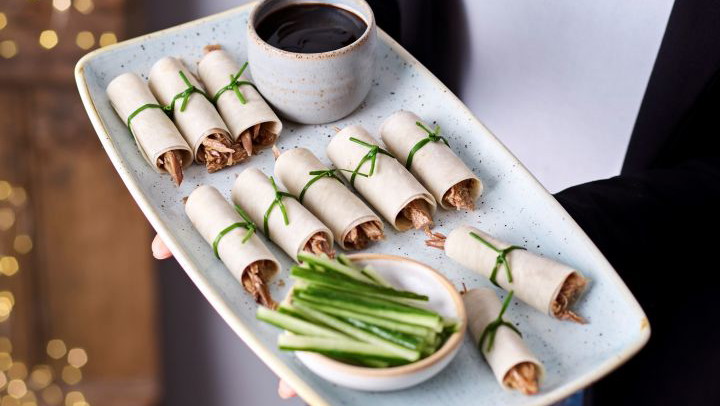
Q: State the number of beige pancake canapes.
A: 10